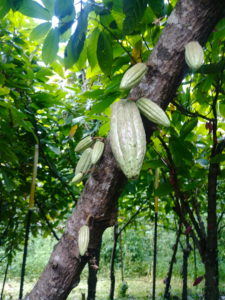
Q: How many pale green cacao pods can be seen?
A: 9